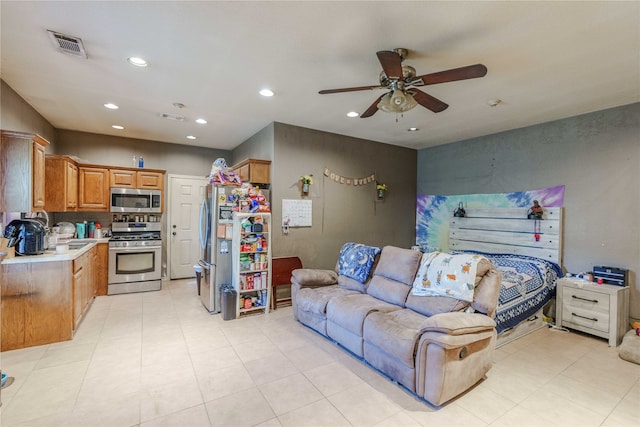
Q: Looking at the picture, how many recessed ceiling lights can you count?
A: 8